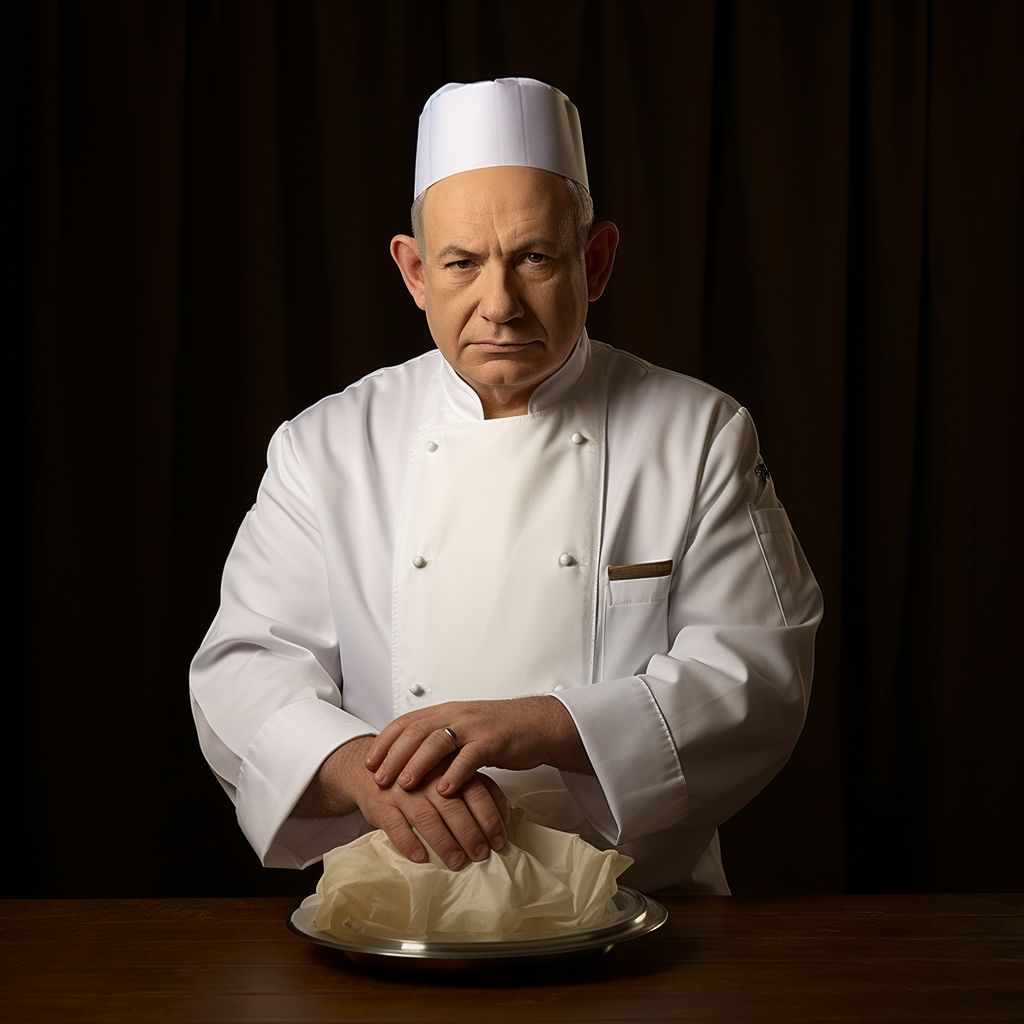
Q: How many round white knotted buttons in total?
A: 6